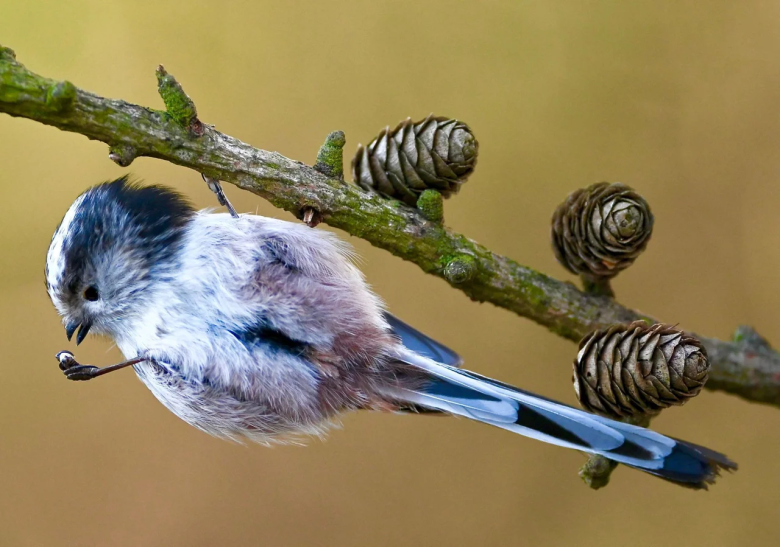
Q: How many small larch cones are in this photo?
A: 3